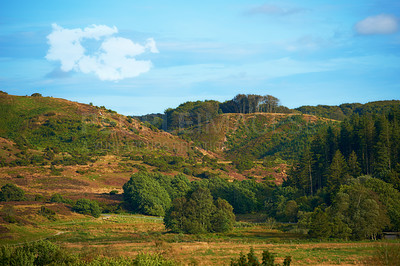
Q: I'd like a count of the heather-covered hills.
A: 2